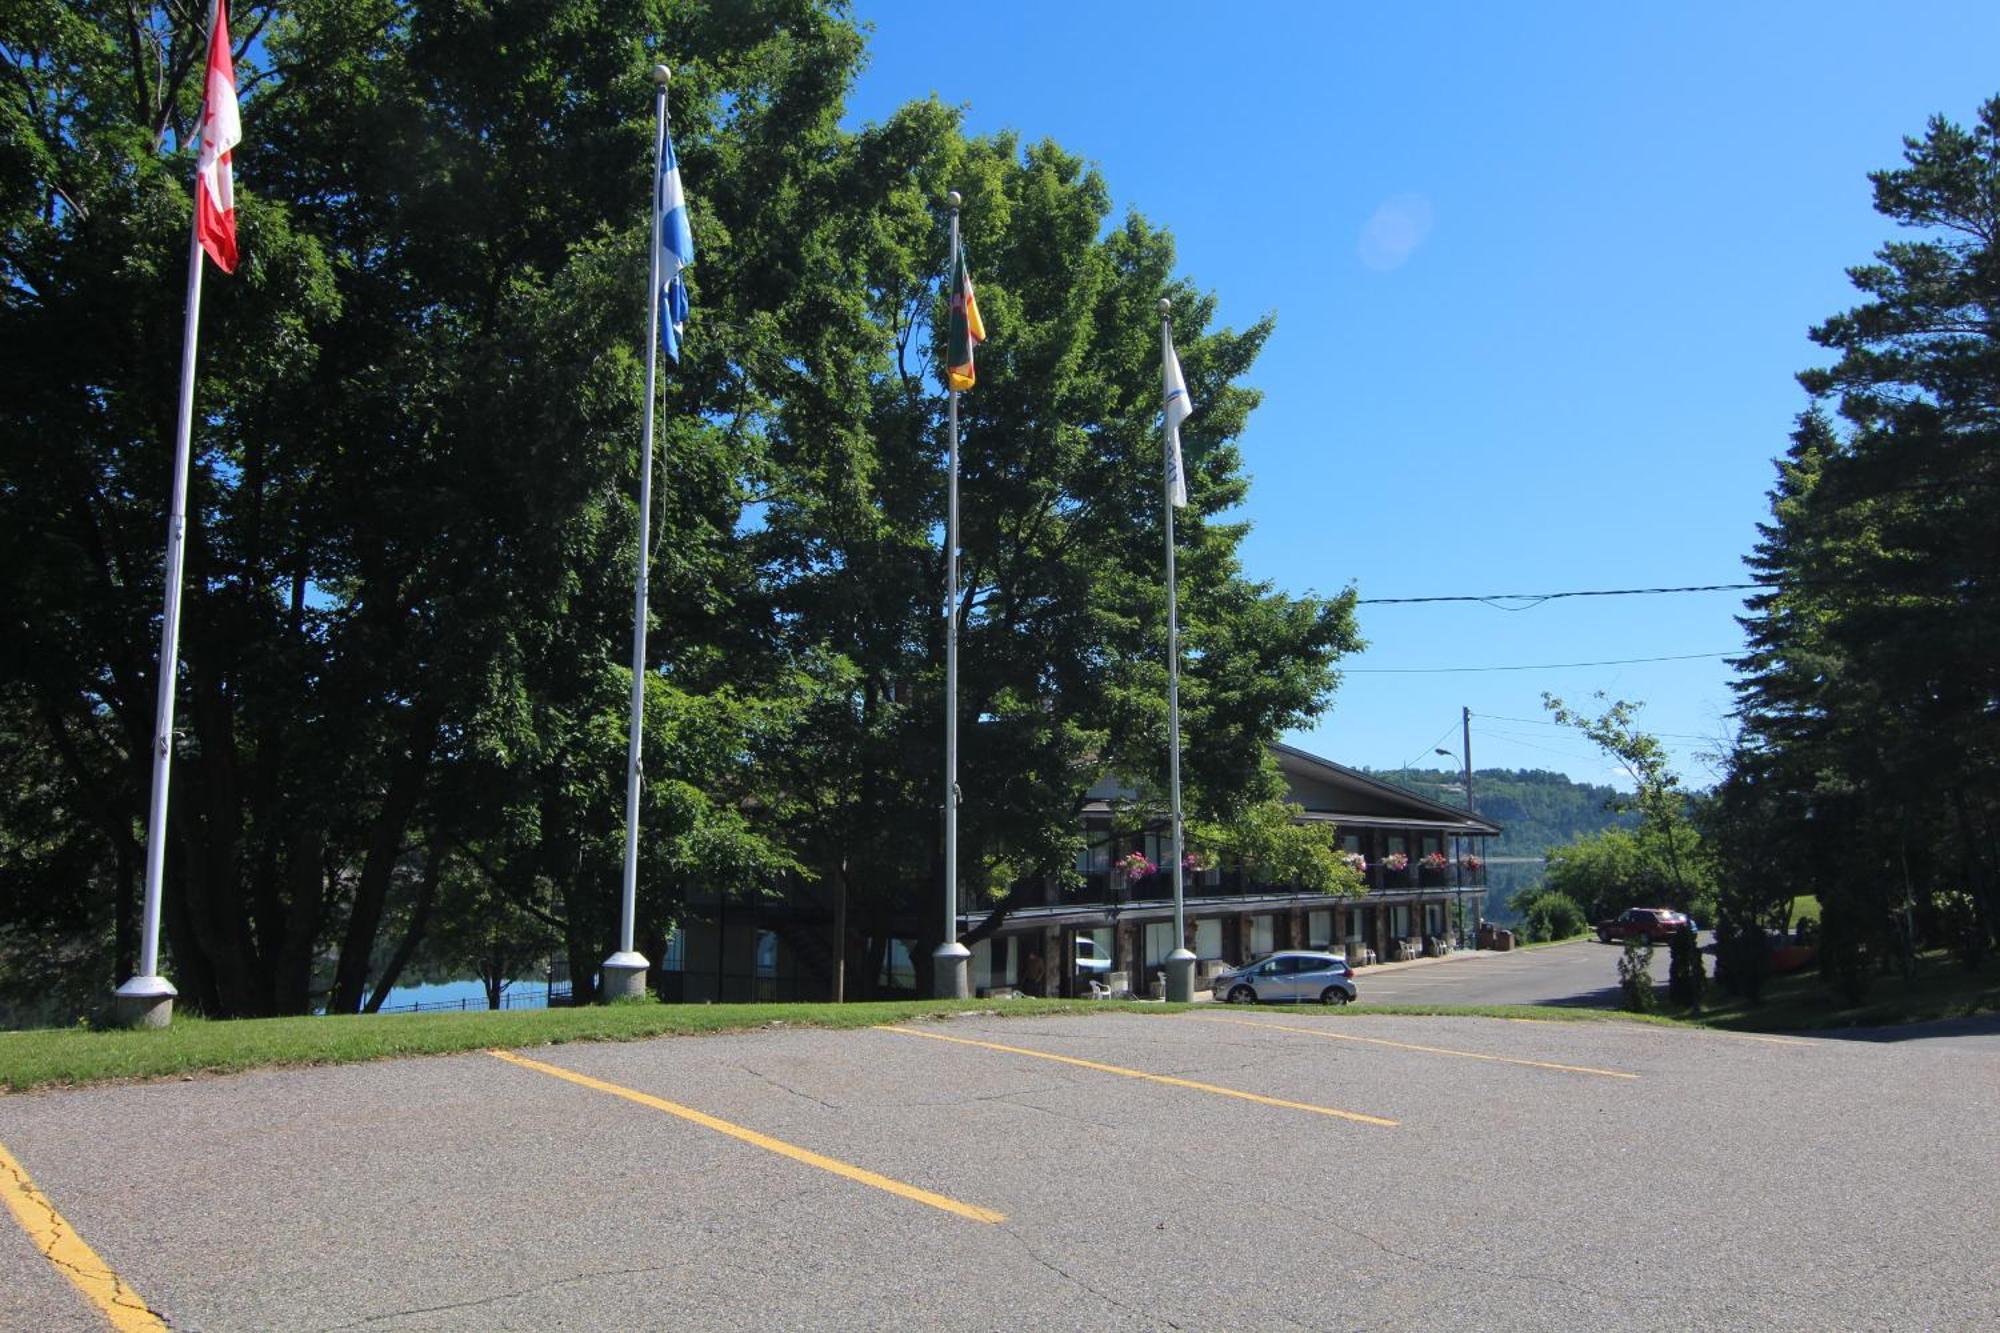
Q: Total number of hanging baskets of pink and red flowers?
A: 6